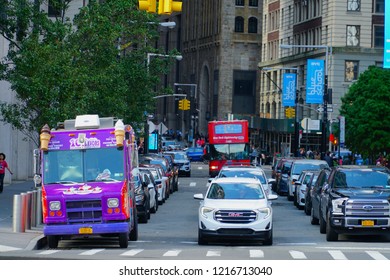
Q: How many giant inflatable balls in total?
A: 0